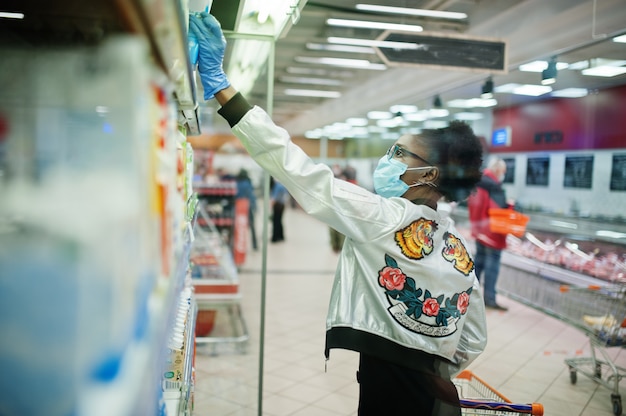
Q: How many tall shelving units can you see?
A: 1